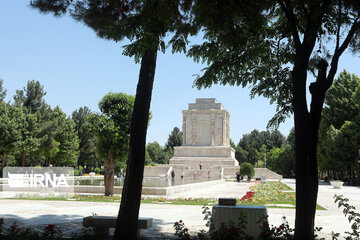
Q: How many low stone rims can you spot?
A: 1